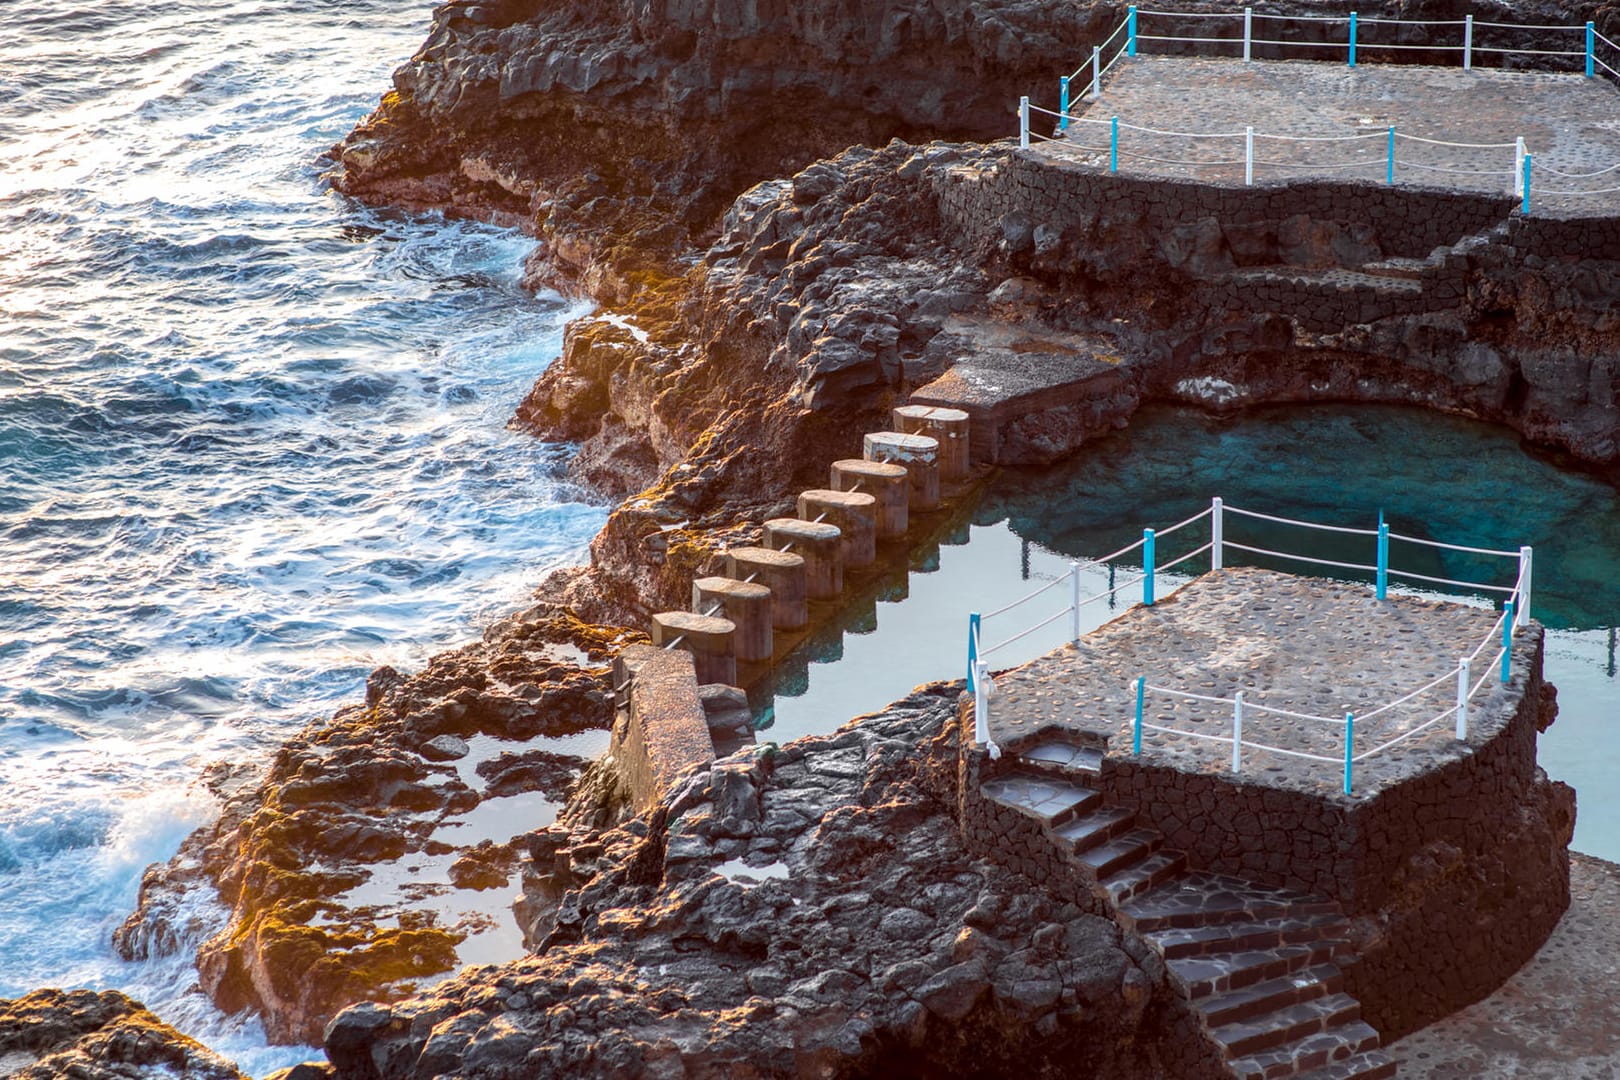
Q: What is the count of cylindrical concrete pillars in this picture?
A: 8